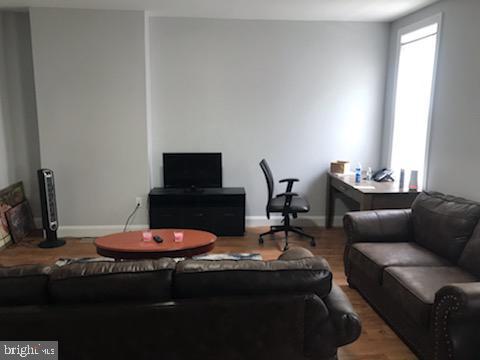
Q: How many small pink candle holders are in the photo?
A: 2